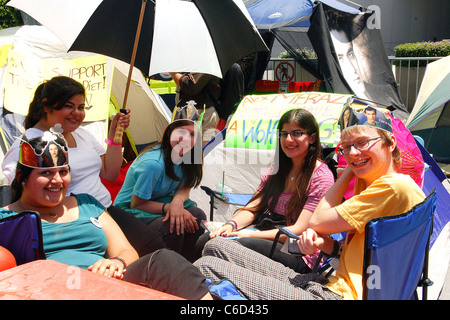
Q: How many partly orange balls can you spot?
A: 1